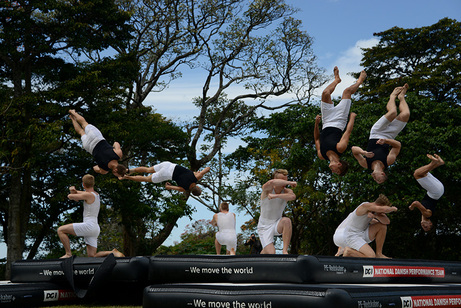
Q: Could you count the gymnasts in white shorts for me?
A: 9